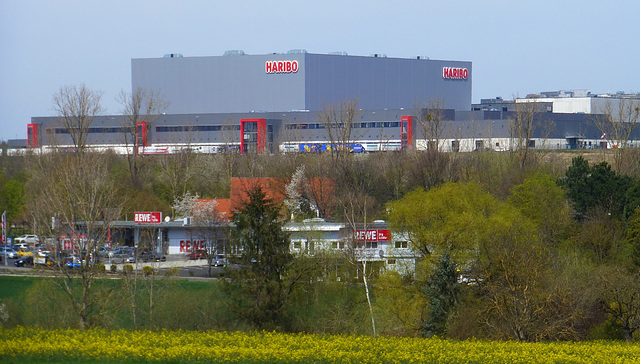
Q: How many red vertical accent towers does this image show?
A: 4